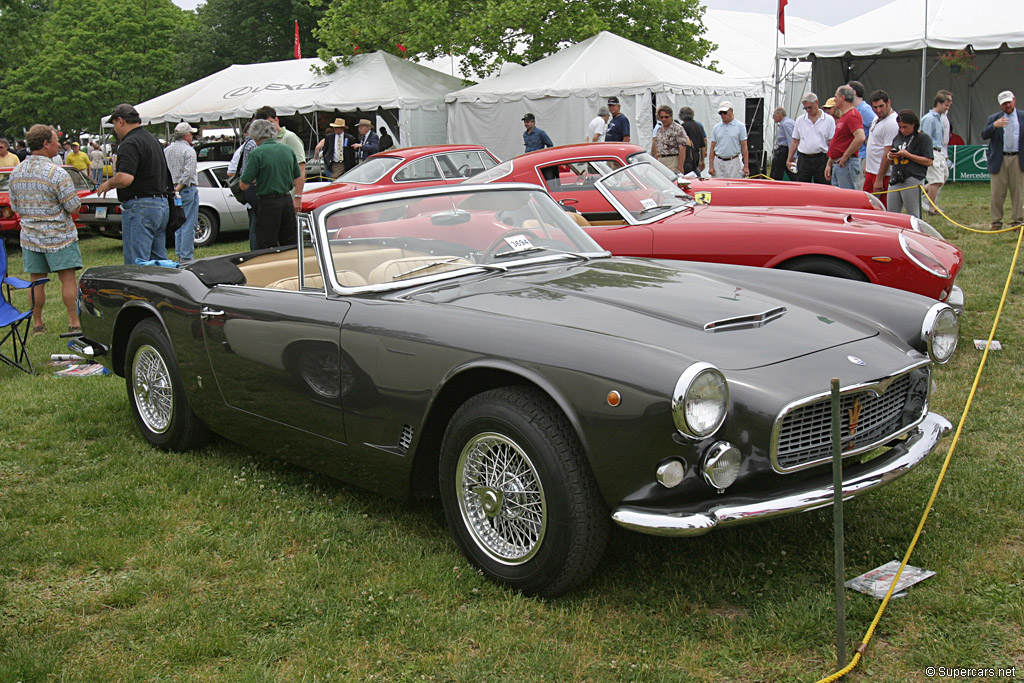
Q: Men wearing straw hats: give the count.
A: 2